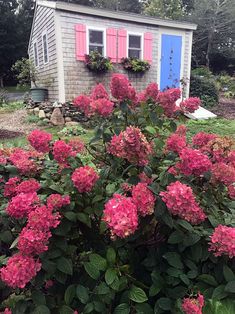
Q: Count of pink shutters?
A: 4